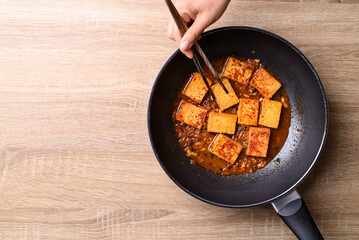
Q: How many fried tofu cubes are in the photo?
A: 10